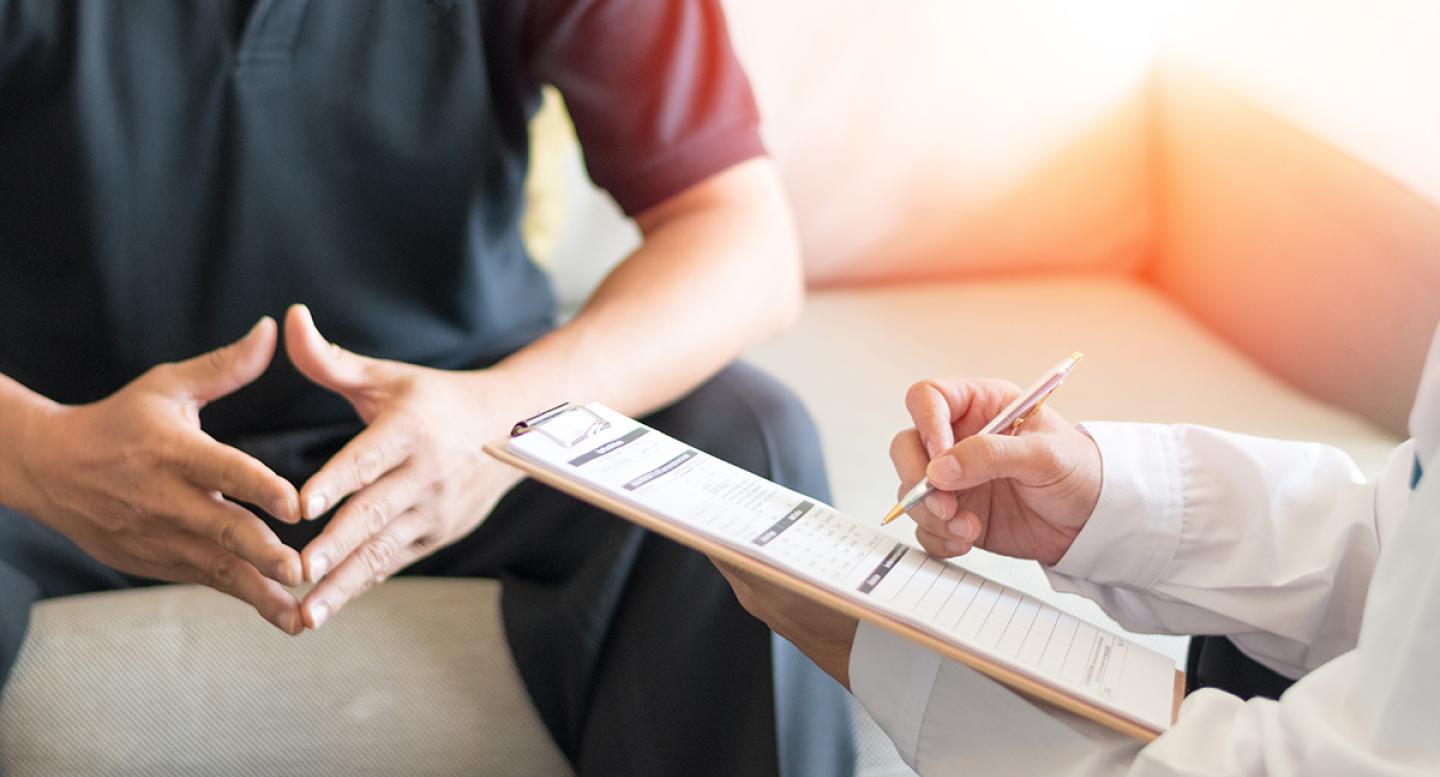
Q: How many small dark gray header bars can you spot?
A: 4